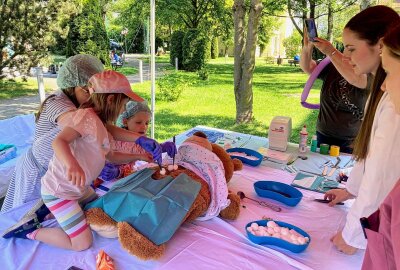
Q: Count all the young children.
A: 3